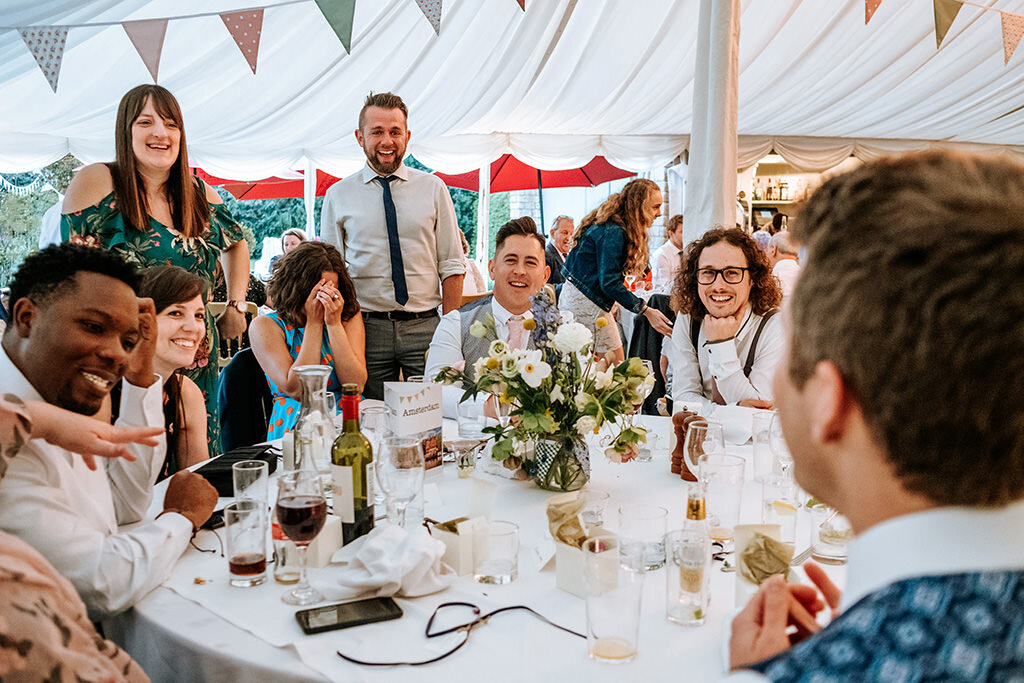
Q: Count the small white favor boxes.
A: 4